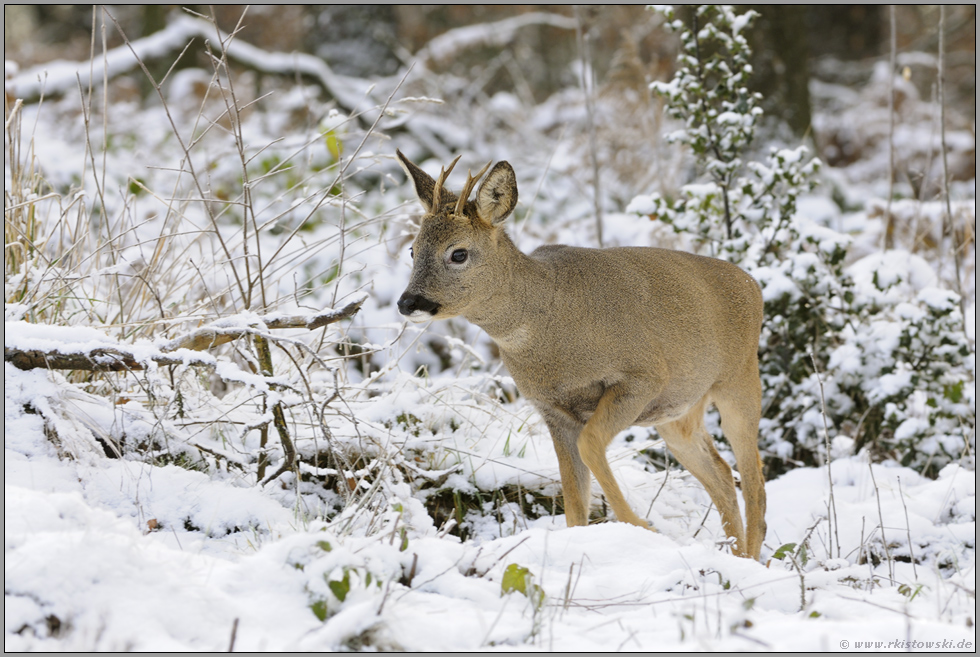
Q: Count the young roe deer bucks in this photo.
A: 1